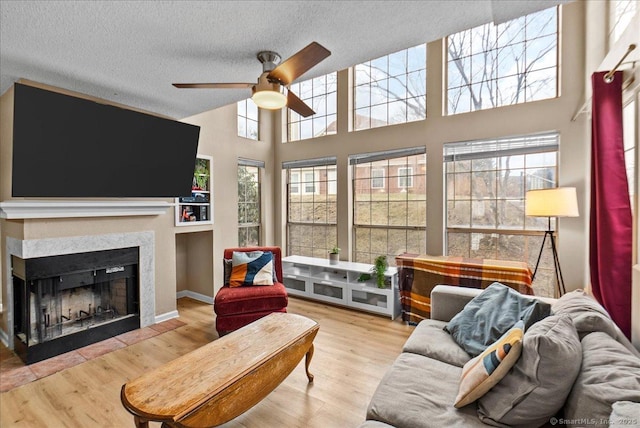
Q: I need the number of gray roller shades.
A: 4